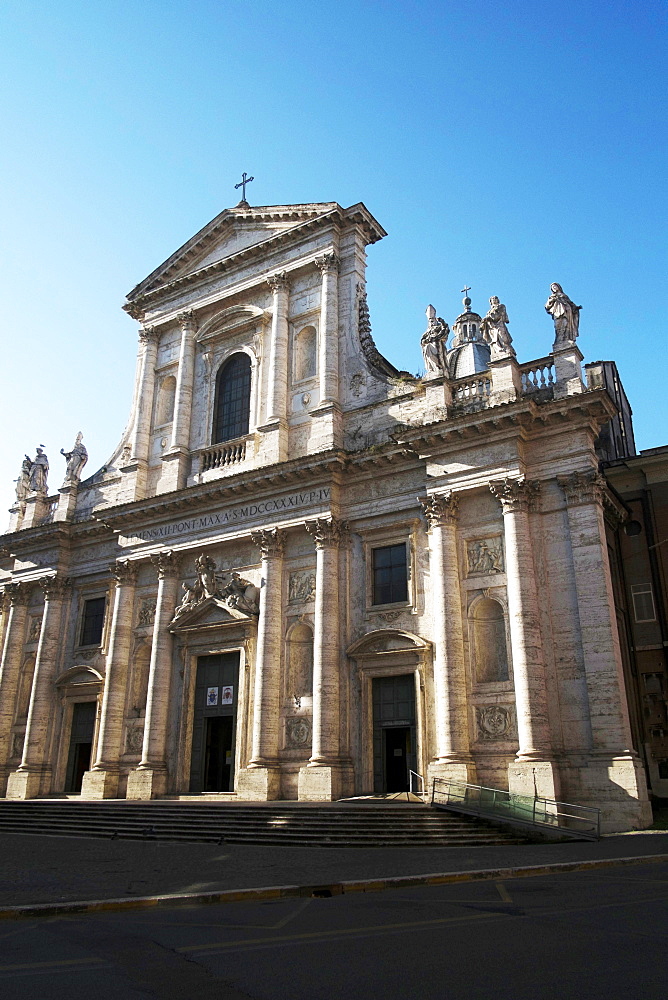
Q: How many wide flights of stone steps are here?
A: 1